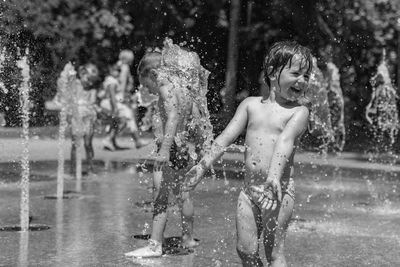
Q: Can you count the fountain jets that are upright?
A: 3